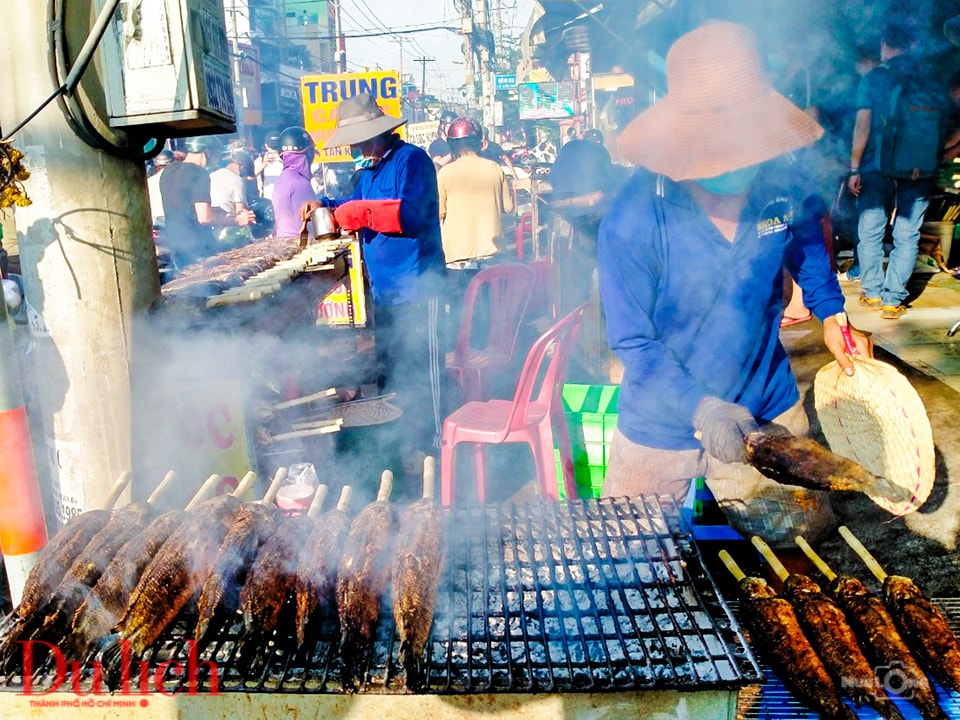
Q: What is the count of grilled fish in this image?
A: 14